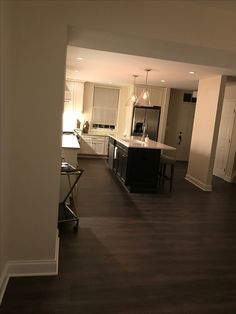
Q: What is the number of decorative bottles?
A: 2